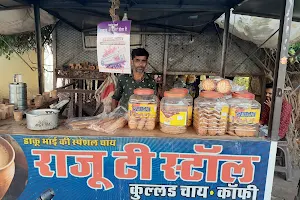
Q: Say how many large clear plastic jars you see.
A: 5